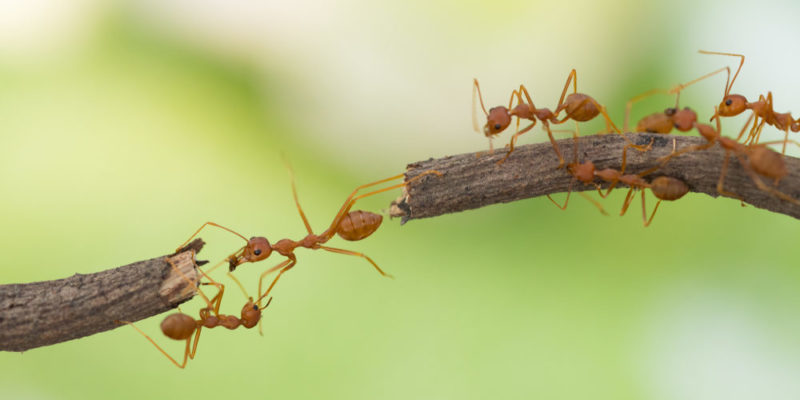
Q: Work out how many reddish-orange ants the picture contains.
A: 6